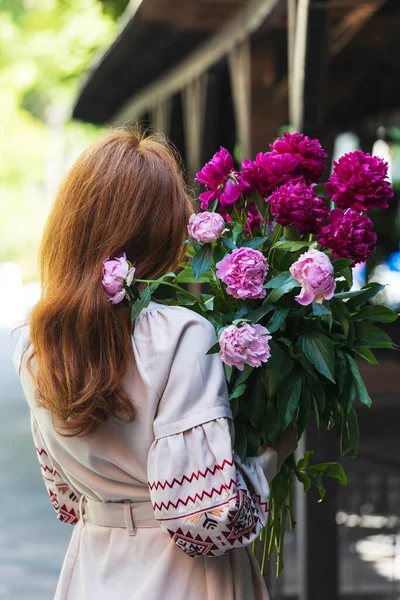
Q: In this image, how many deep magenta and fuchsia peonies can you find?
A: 6